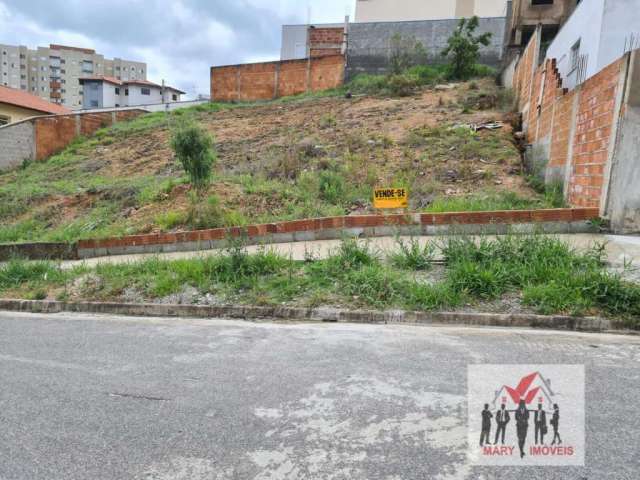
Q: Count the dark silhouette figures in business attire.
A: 5